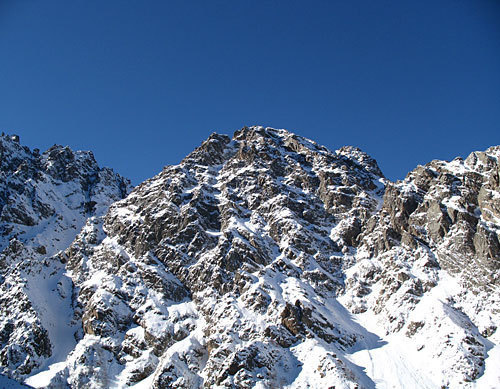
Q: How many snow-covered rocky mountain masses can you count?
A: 3